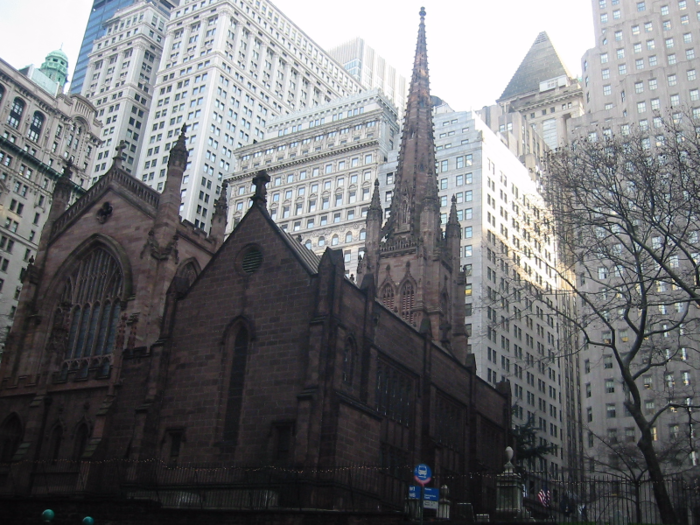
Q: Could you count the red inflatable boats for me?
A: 0